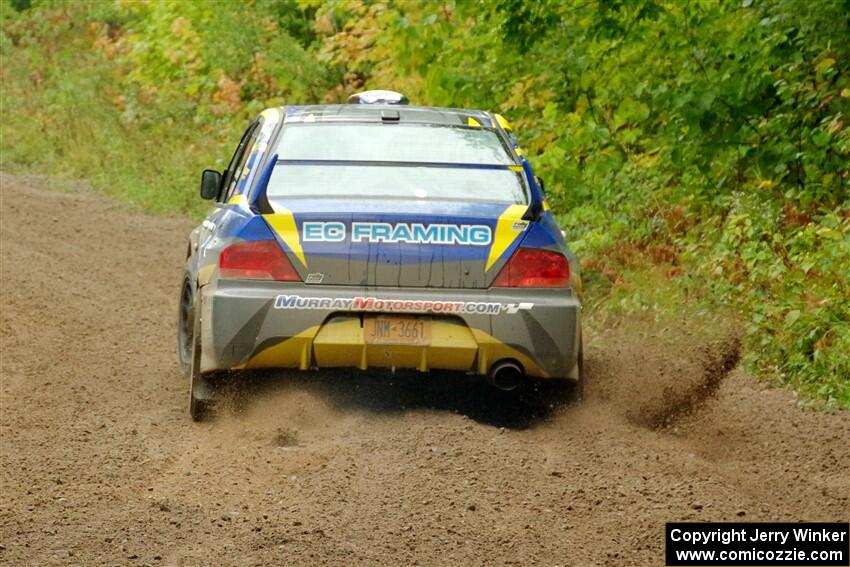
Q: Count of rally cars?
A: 1